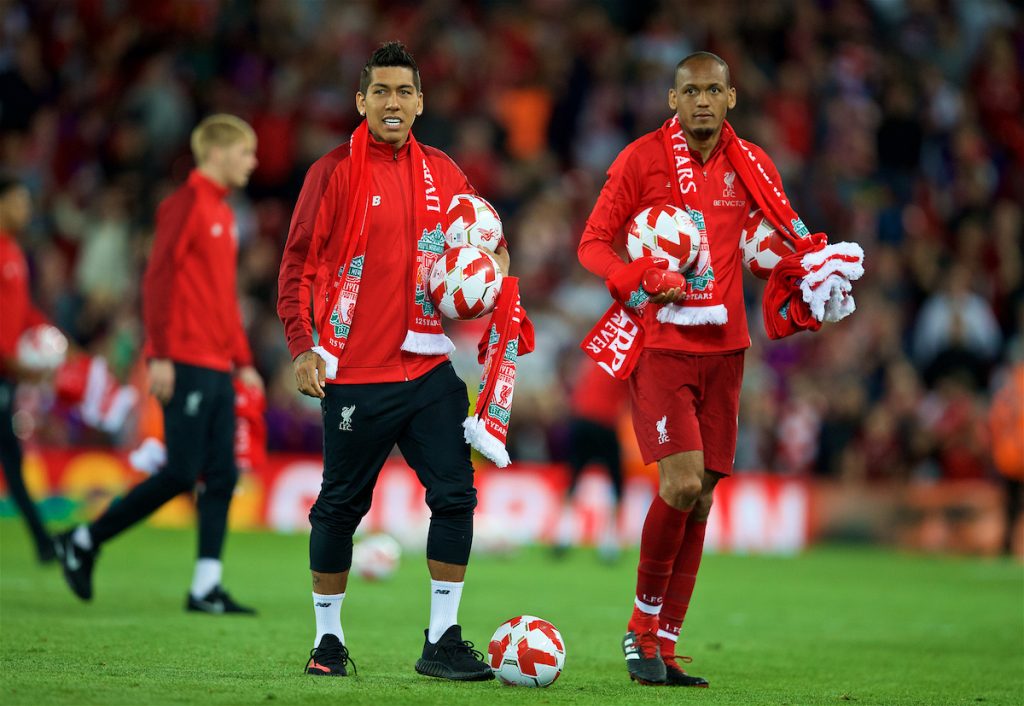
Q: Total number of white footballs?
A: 7